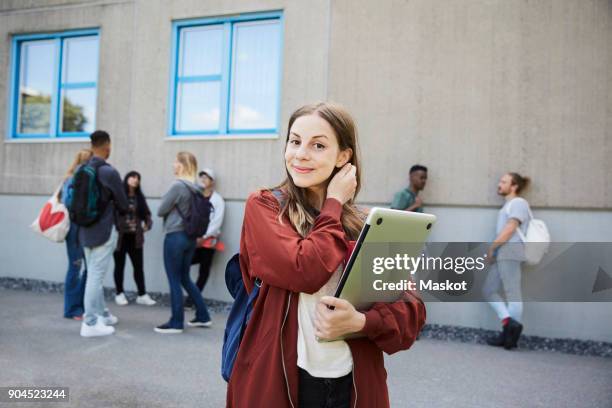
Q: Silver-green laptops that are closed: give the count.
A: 1